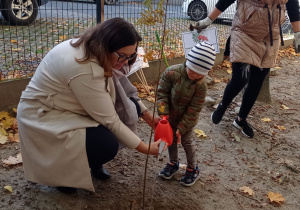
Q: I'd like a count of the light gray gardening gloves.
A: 2